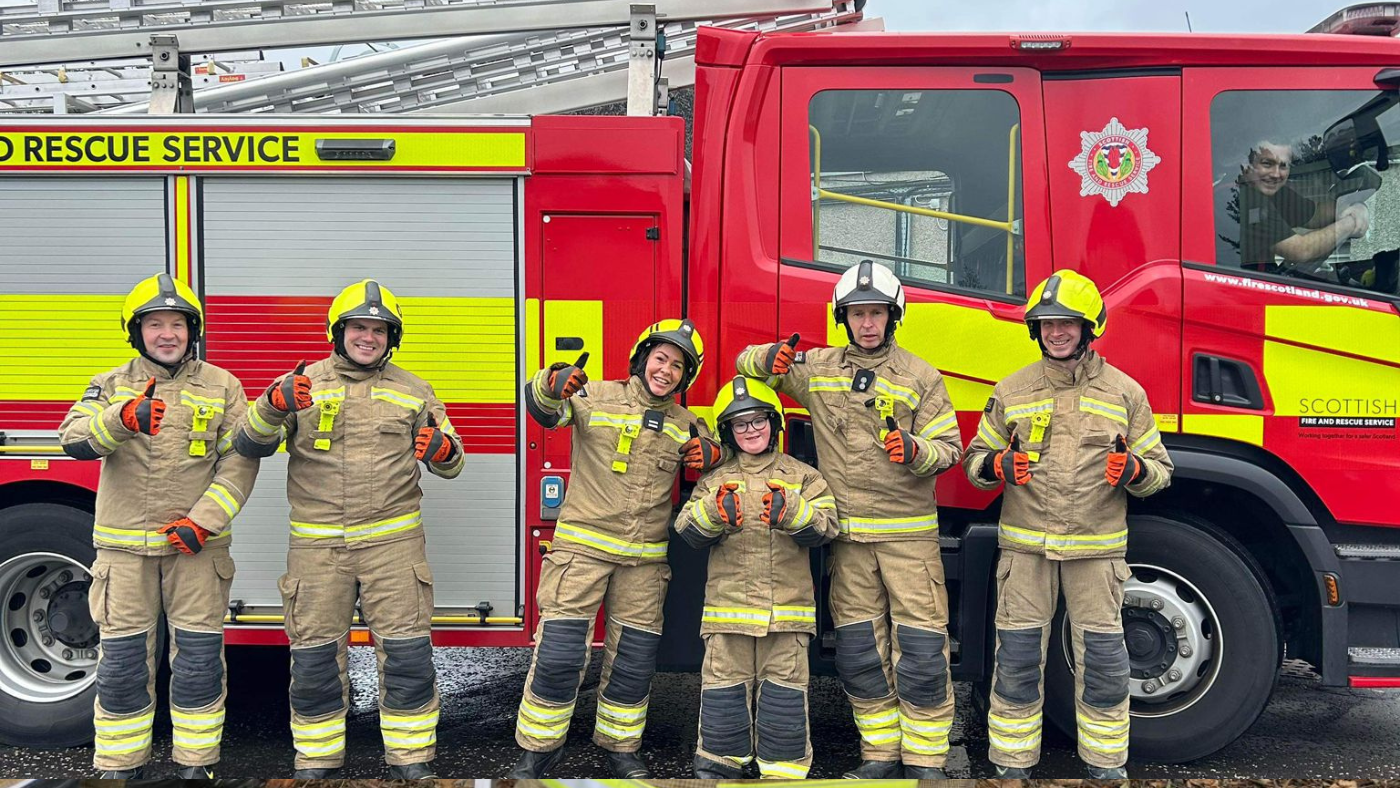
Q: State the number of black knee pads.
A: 12